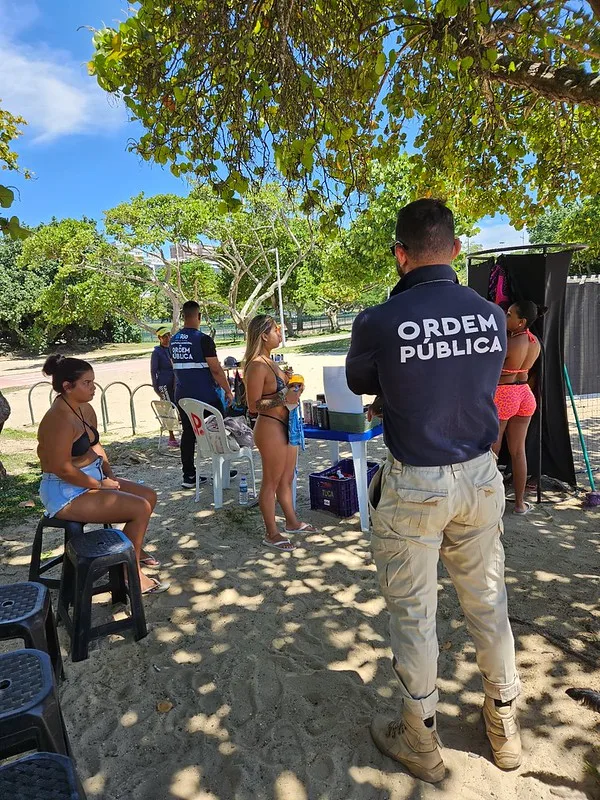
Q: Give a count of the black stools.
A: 5